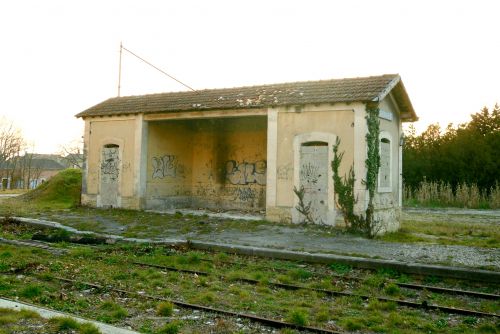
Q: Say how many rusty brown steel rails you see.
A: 3